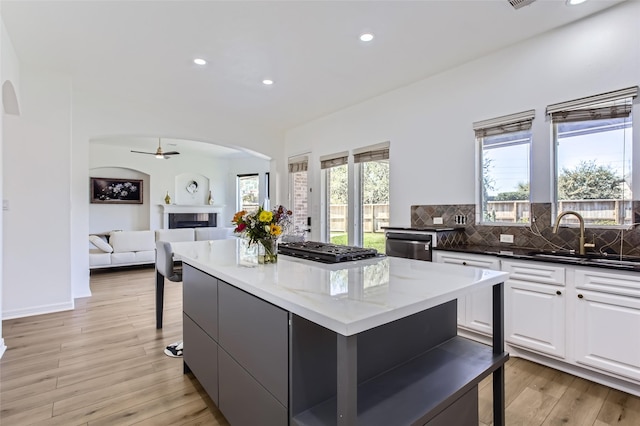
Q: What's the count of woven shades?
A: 5